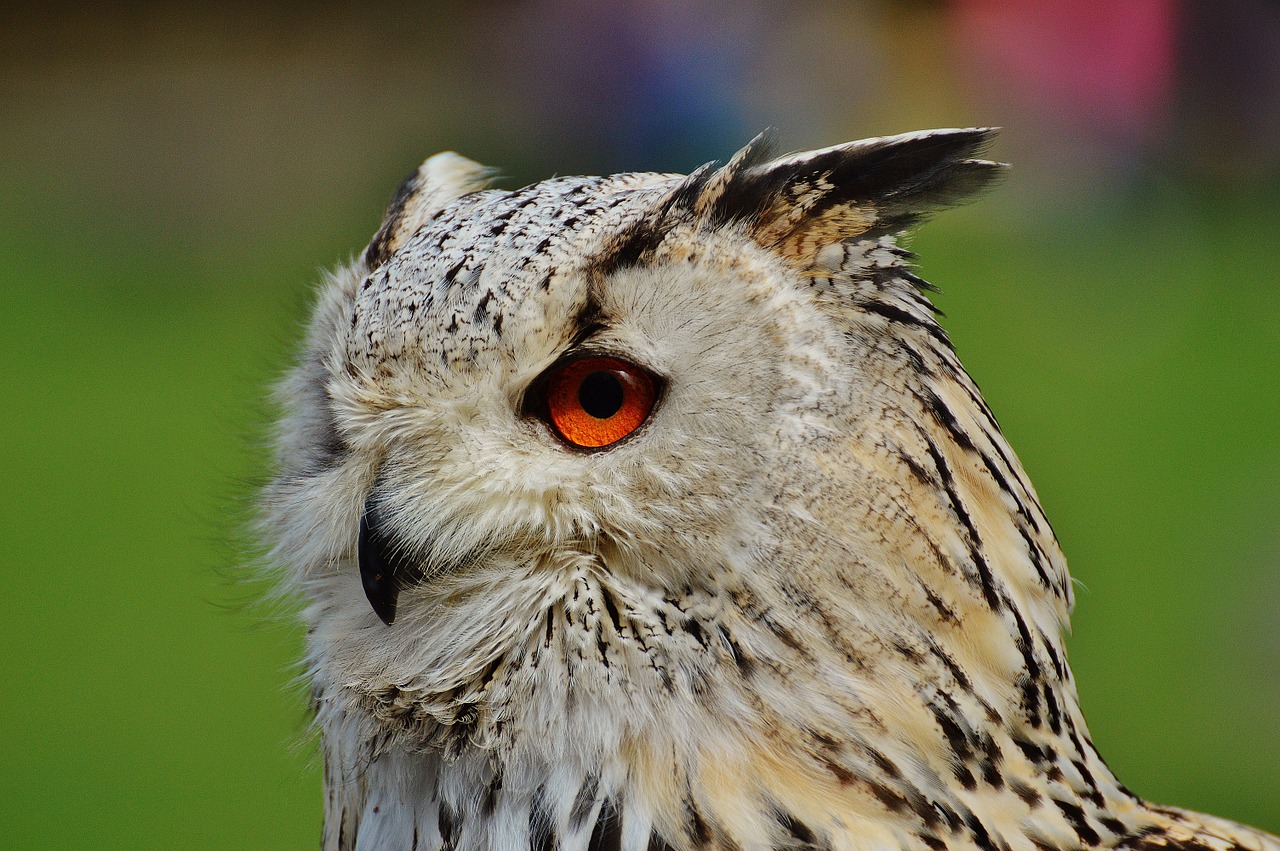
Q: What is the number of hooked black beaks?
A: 1